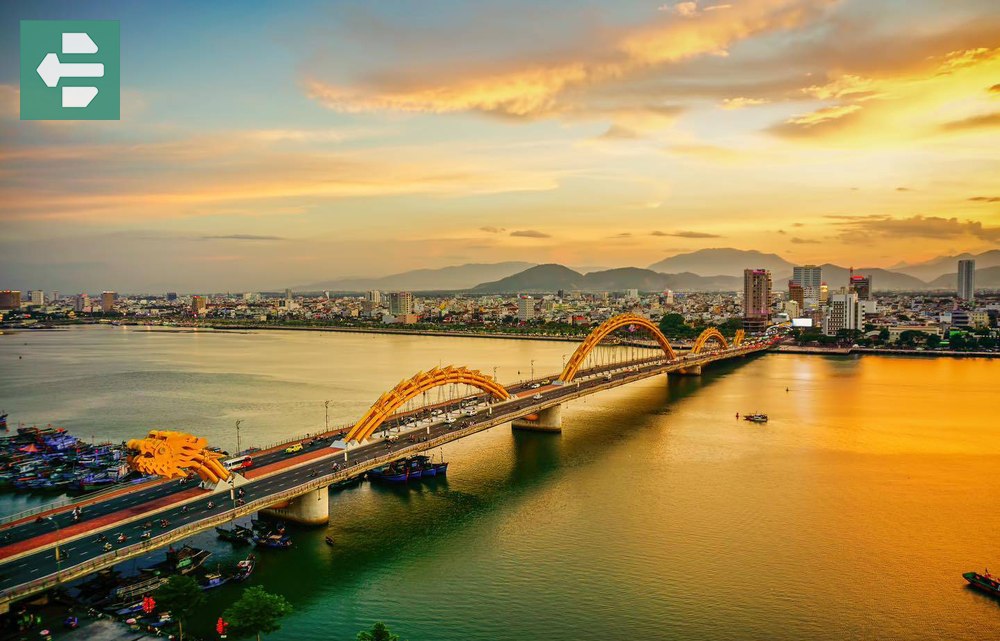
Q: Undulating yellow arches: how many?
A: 3